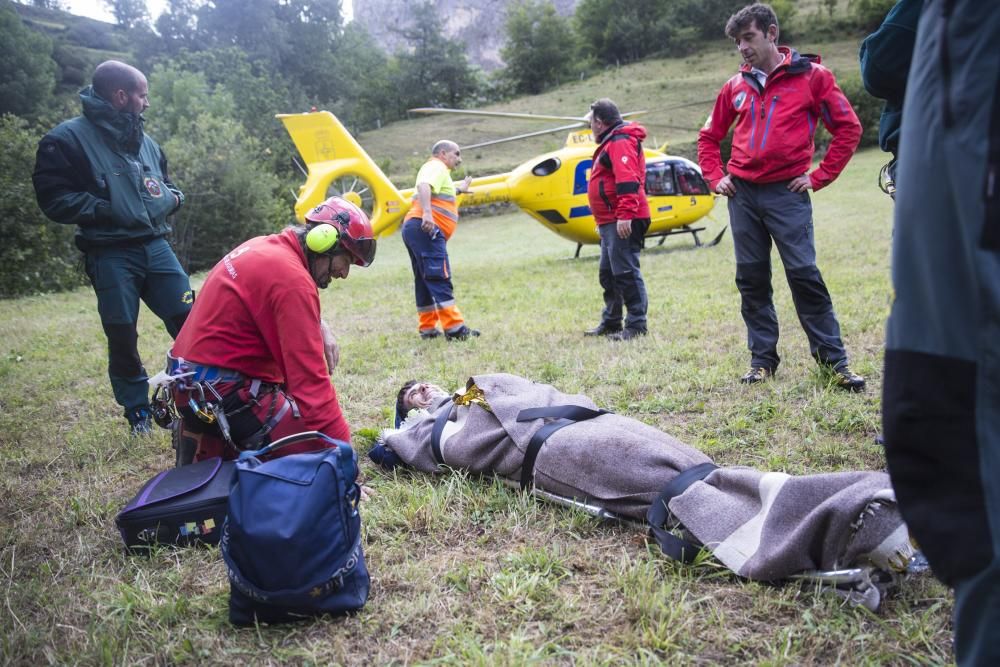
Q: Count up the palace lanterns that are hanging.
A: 0